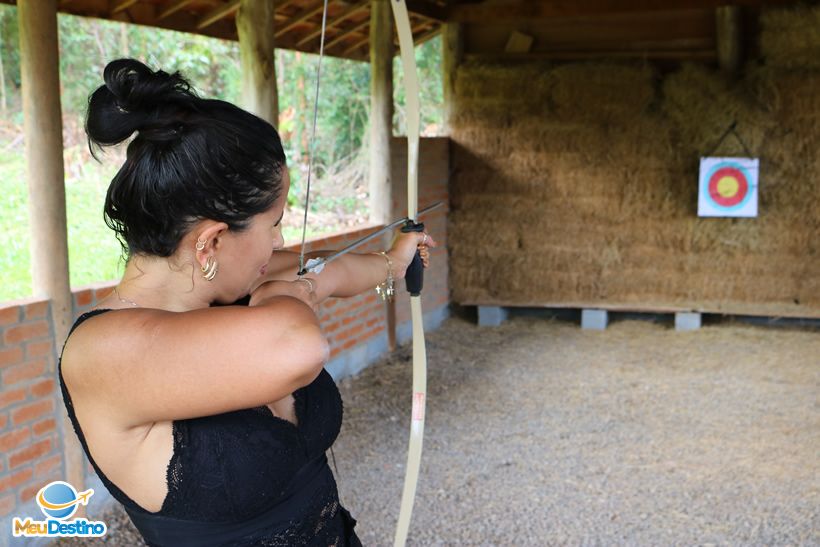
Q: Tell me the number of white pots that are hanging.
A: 0